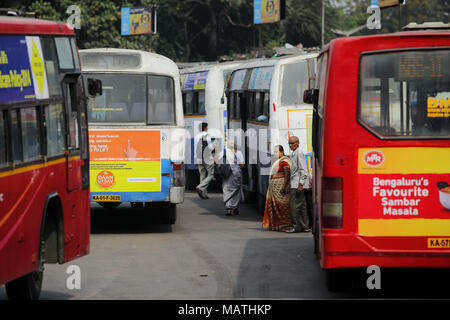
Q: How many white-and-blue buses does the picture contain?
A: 3